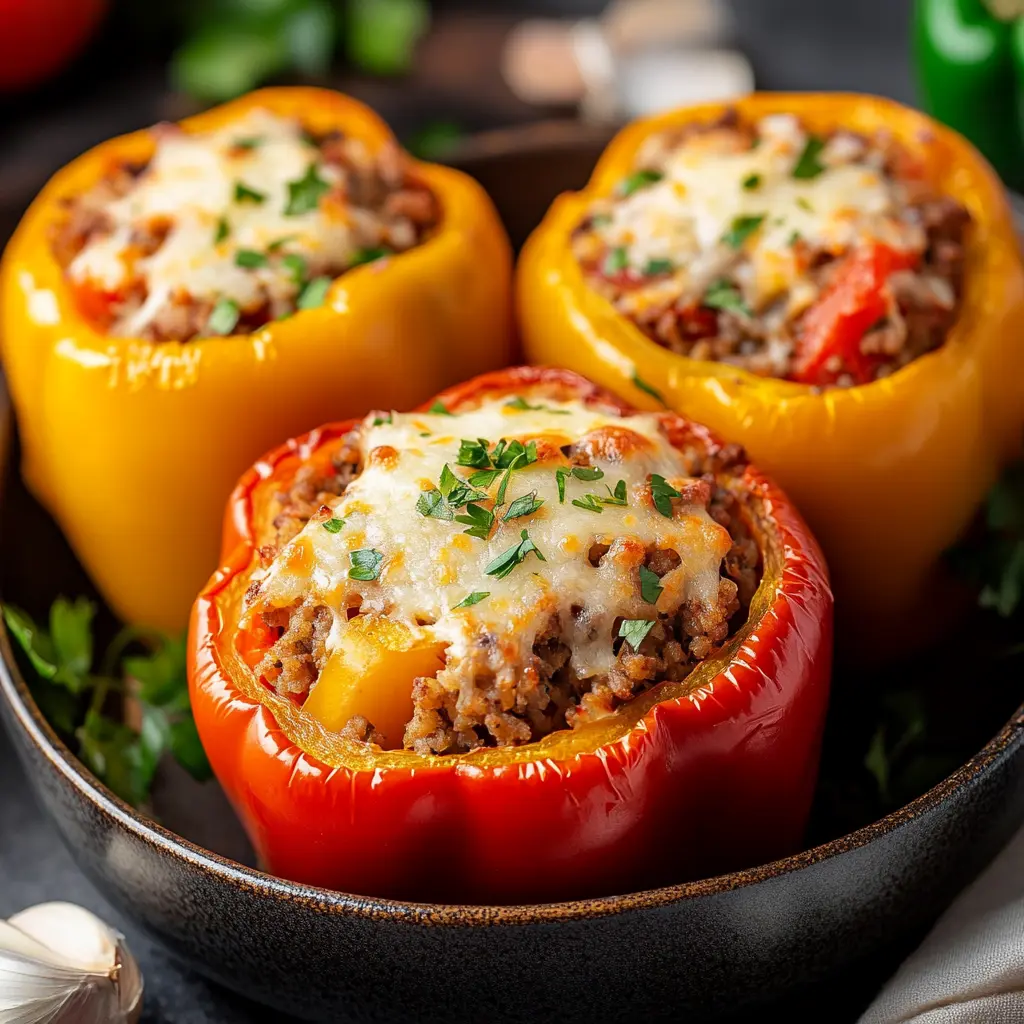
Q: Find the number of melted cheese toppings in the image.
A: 3